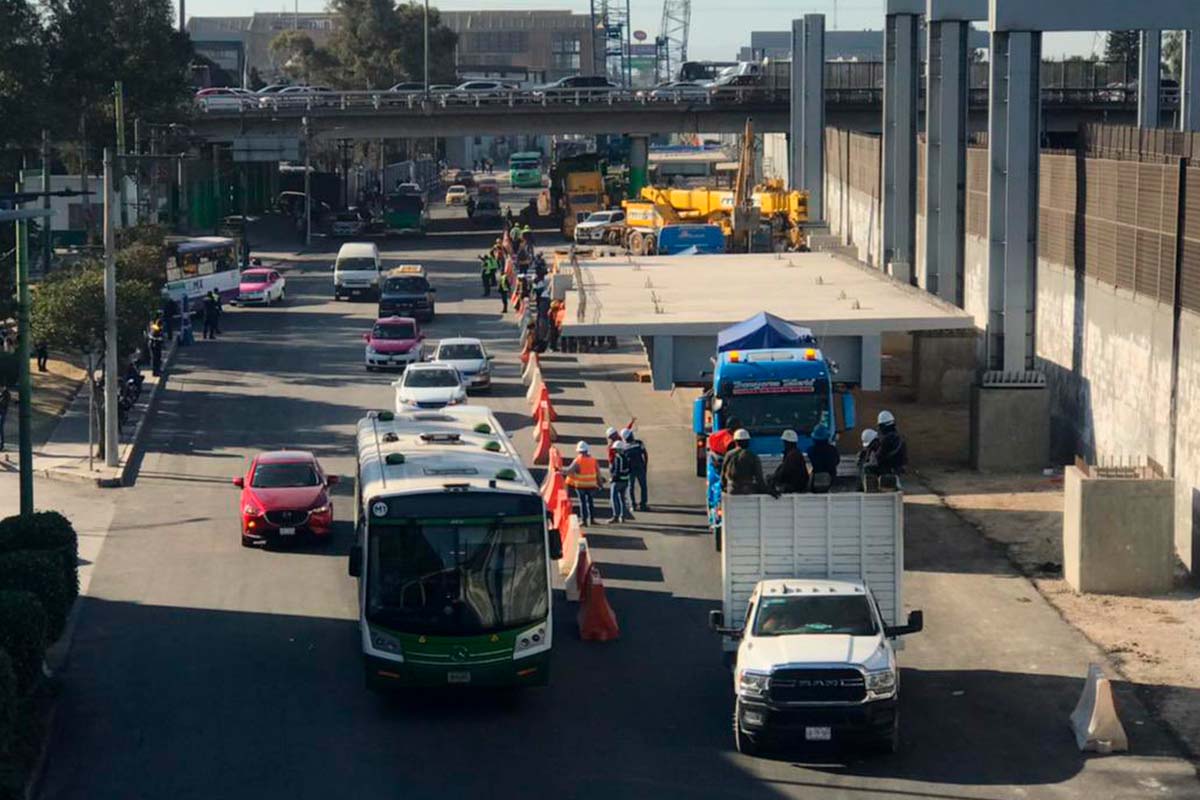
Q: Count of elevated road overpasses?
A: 1